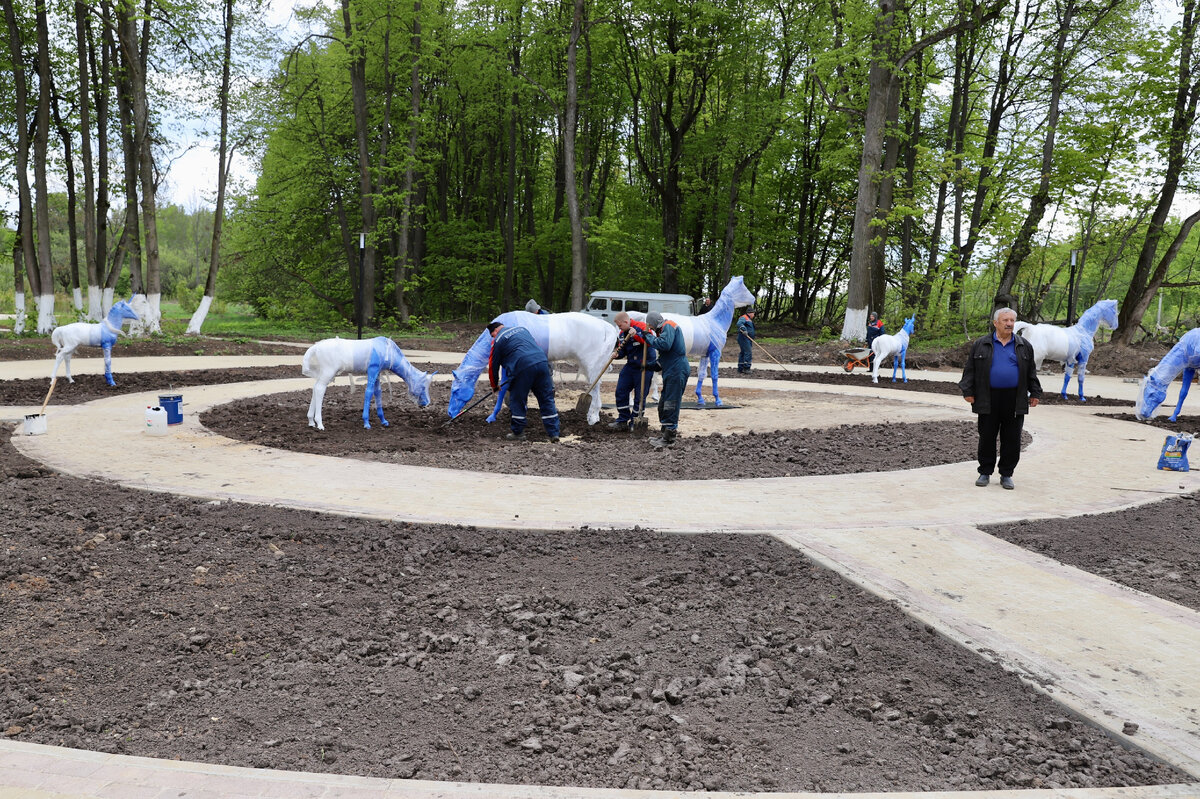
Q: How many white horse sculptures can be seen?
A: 7